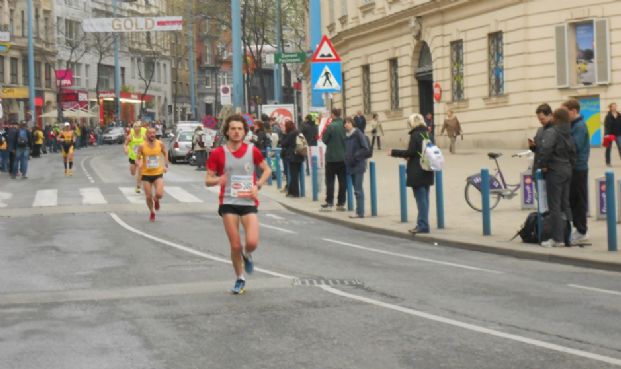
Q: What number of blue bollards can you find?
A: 11